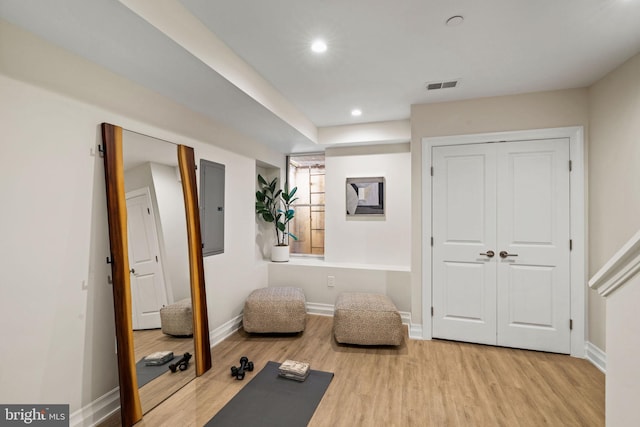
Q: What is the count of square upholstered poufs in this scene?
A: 2